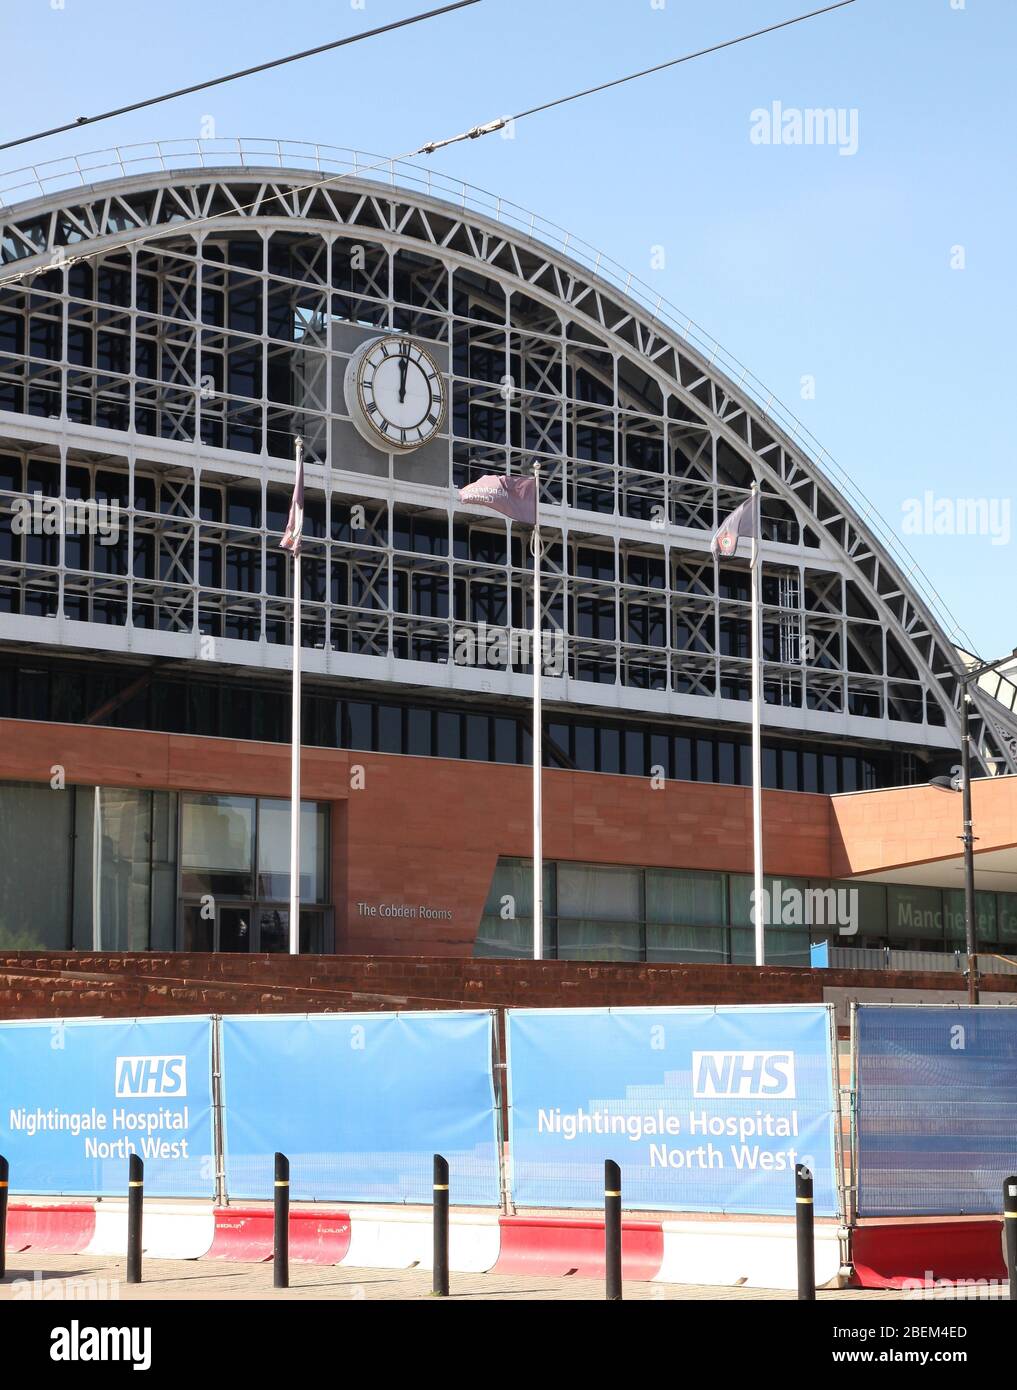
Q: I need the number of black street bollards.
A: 7